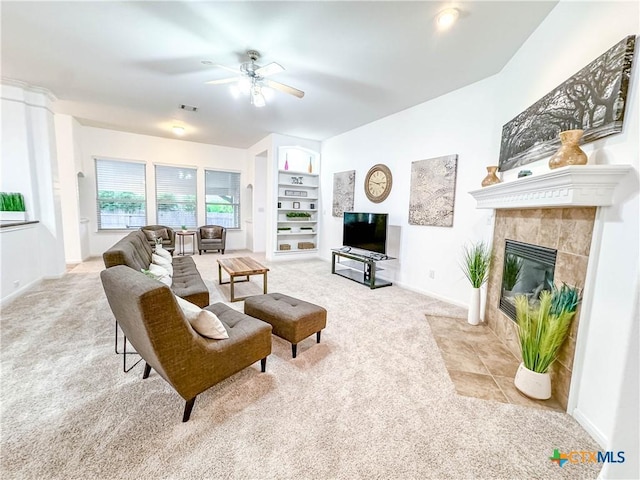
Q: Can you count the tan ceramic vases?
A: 2